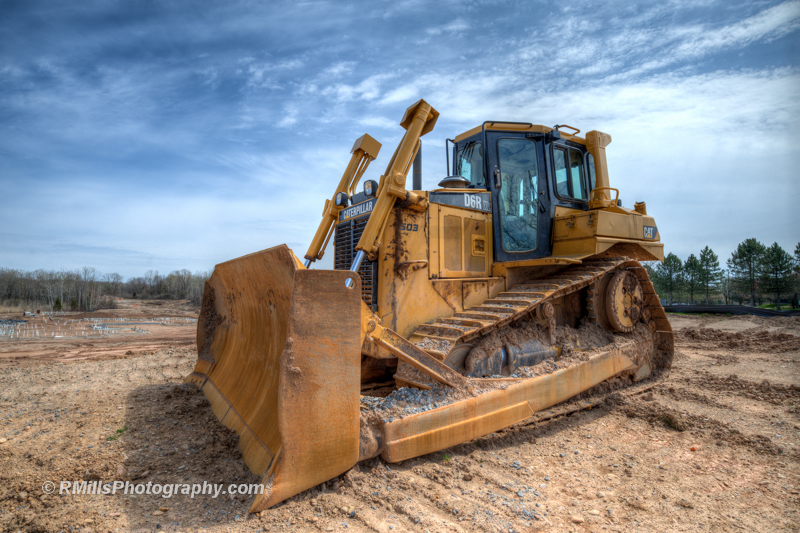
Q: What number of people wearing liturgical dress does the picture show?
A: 0